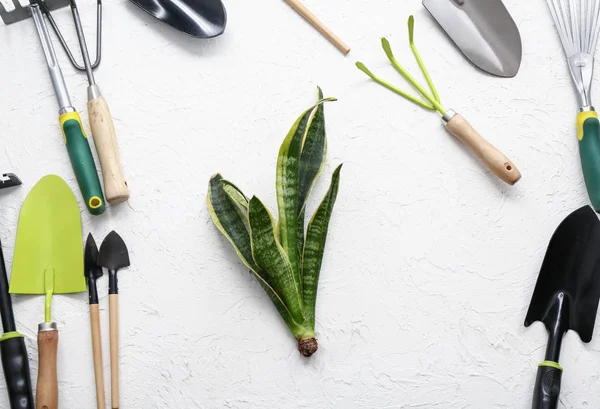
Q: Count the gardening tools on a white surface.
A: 12